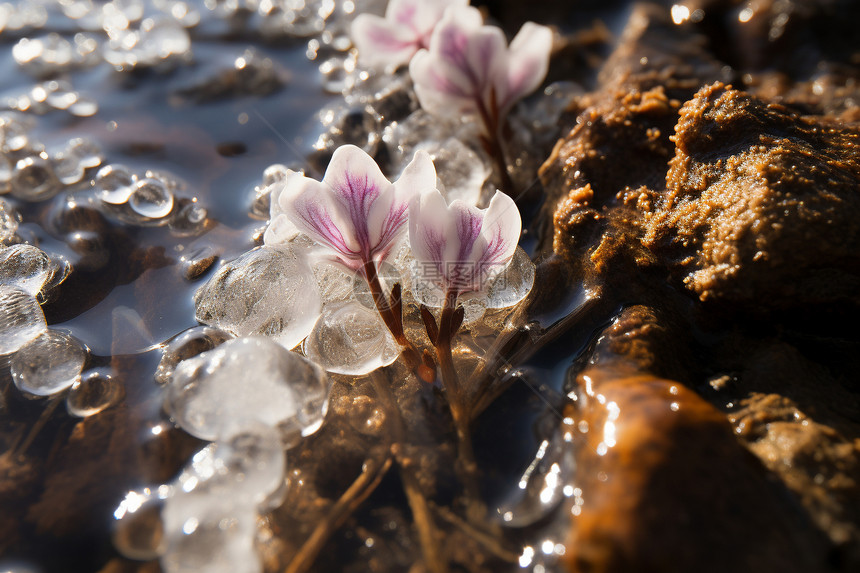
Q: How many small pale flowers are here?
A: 4